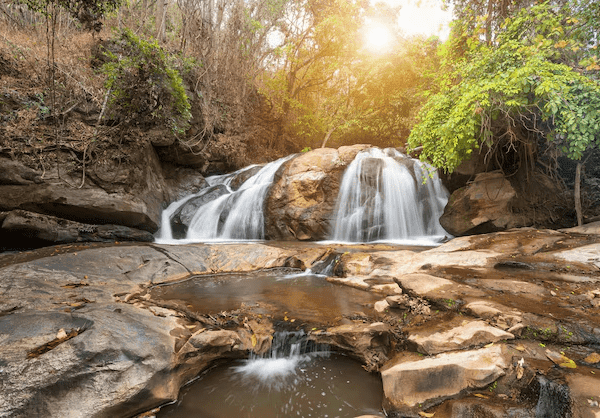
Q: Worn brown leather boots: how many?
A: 0